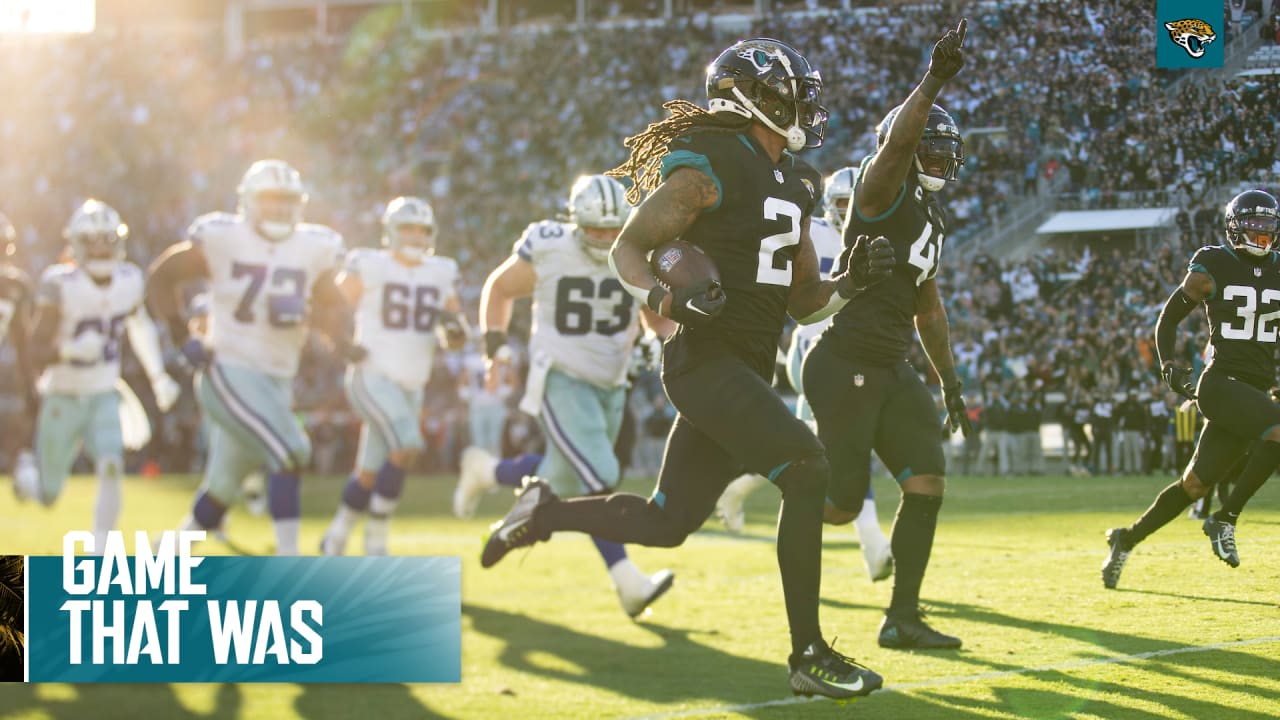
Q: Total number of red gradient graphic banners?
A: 0